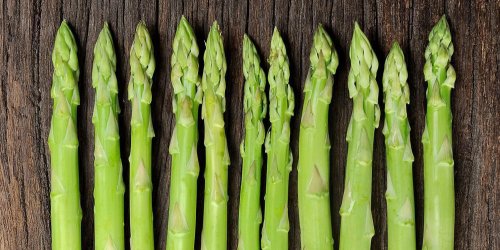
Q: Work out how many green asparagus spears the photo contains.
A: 11